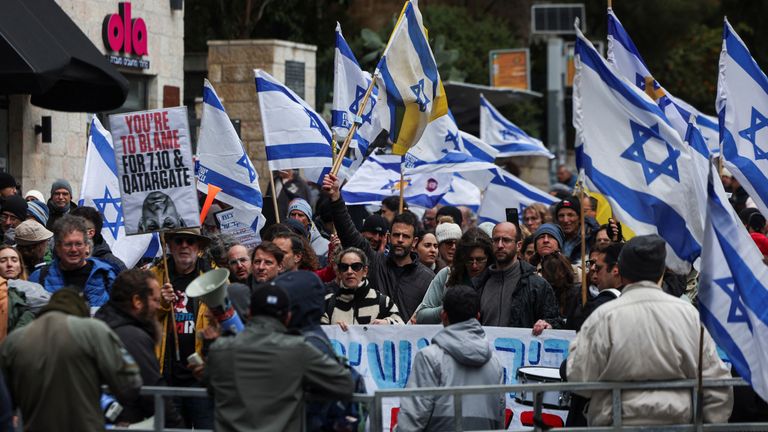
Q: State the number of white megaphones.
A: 1